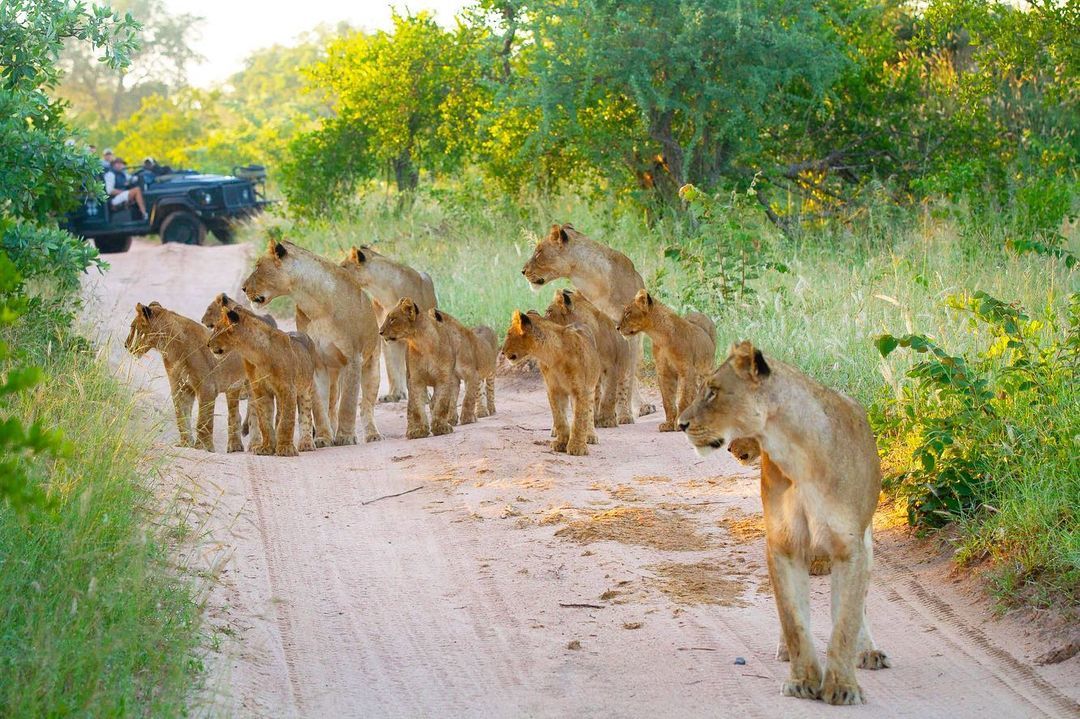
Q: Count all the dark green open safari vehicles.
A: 1